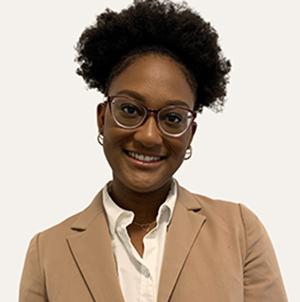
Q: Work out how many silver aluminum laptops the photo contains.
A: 0